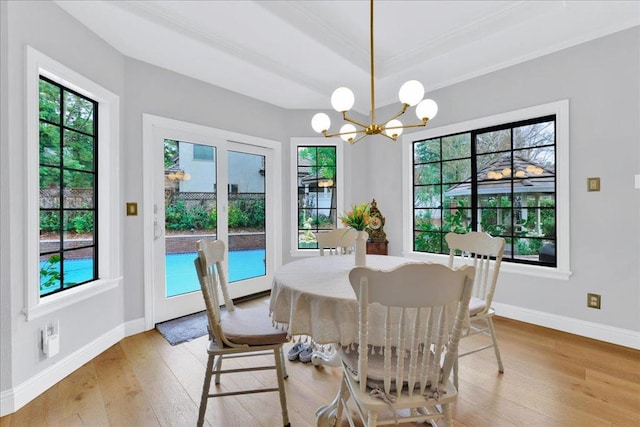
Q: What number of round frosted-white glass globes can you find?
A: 6